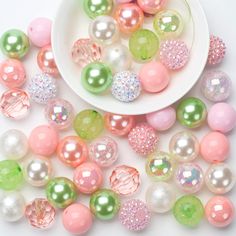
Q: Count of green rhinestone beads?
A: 0